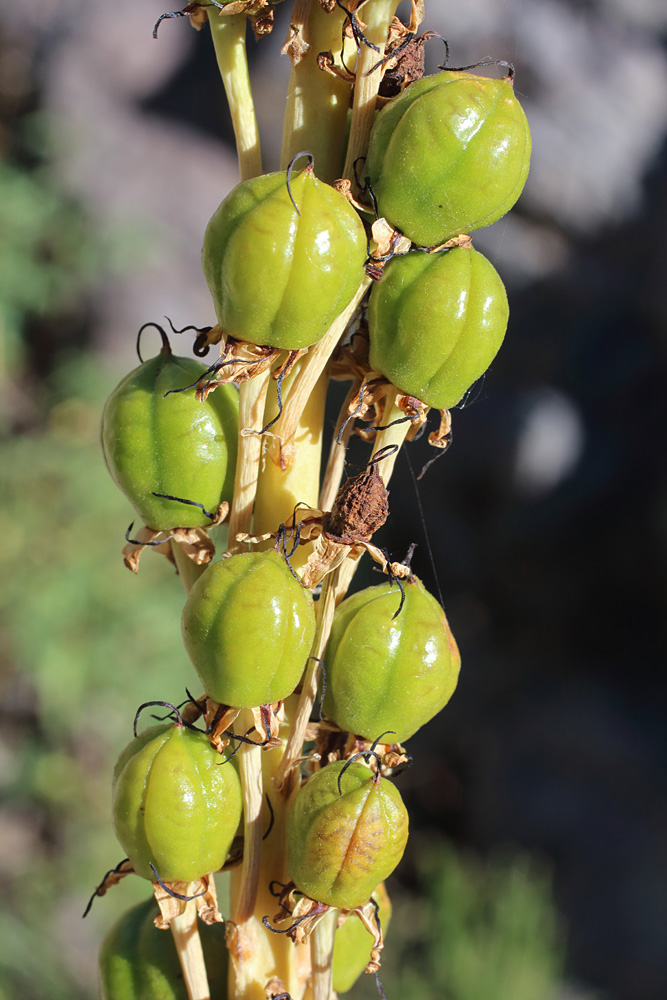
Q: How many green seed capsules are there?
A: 10